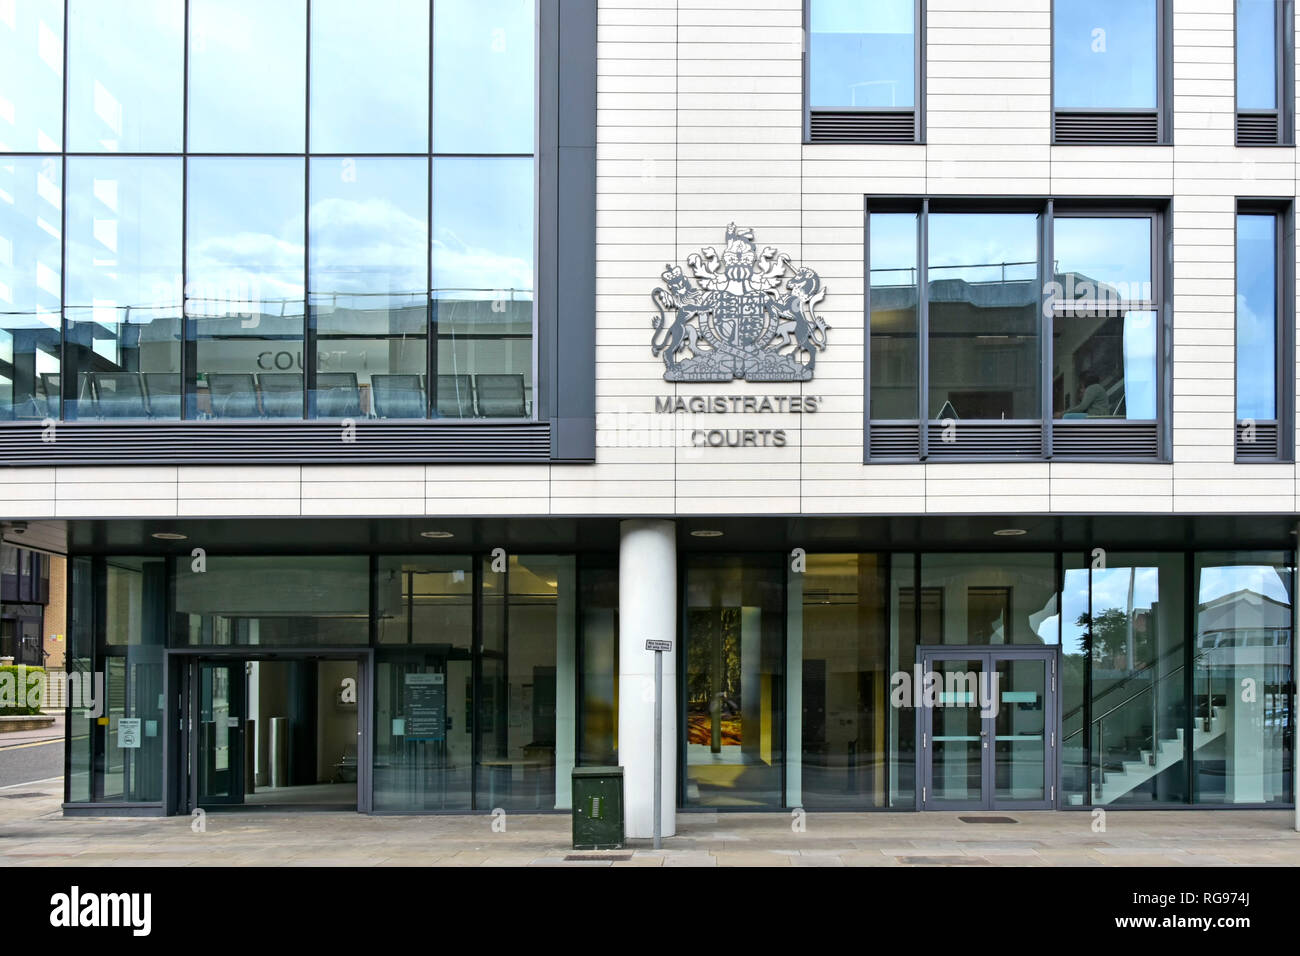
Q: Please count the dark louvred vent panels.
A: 8